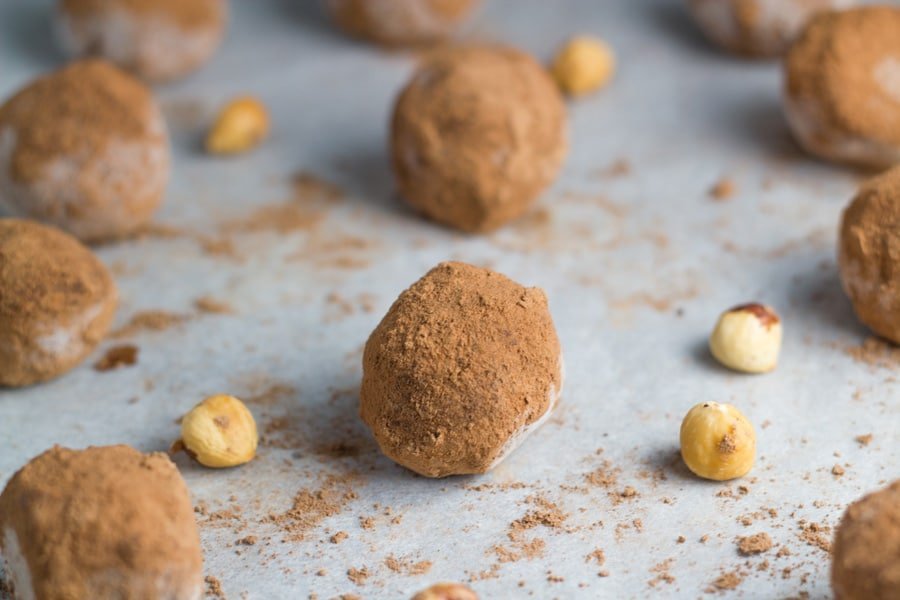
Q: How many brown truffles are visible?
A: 11